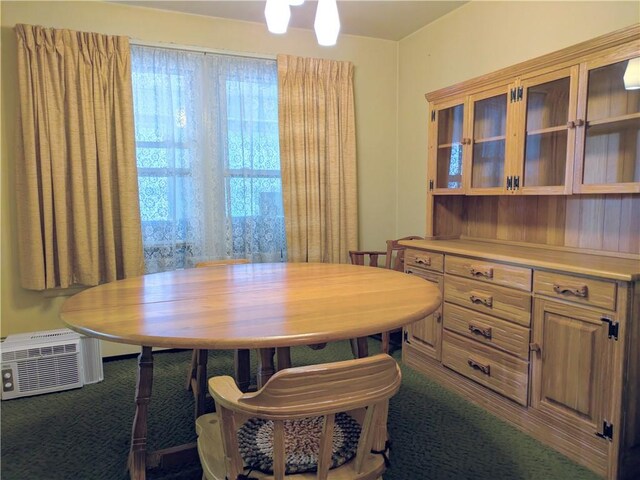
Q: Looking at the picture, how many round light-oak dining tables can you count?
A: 1